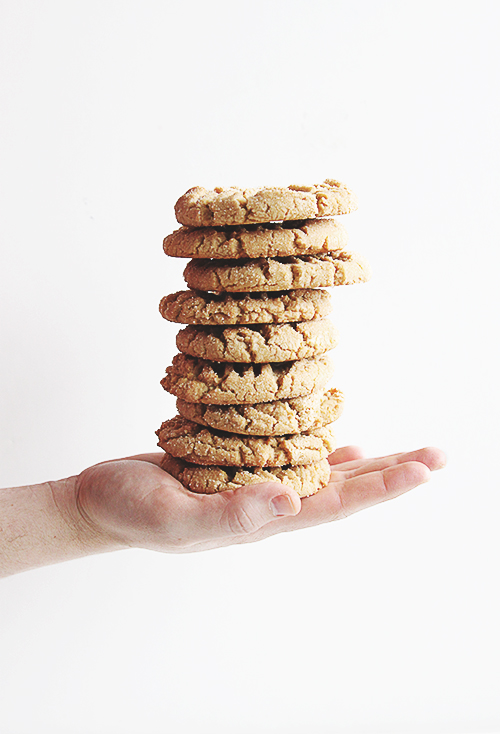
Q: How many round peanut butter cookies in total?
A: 9